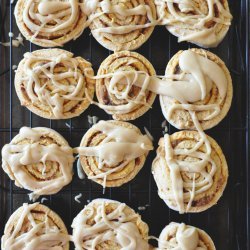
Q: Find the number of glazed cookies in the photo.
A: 12